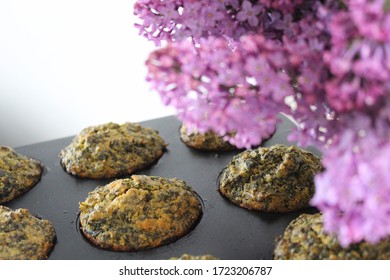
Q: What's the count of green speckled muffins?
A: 8